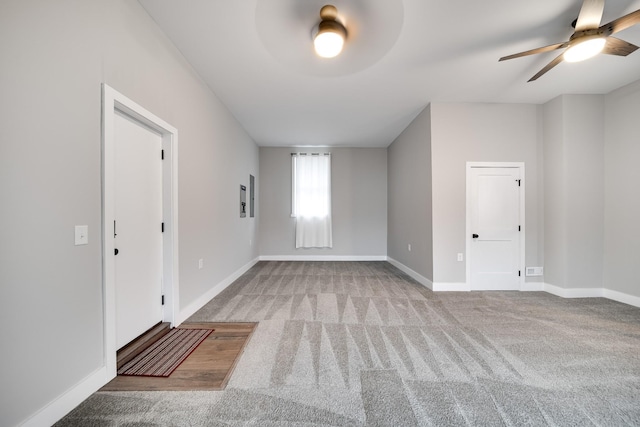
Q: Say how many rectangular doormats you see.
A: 1